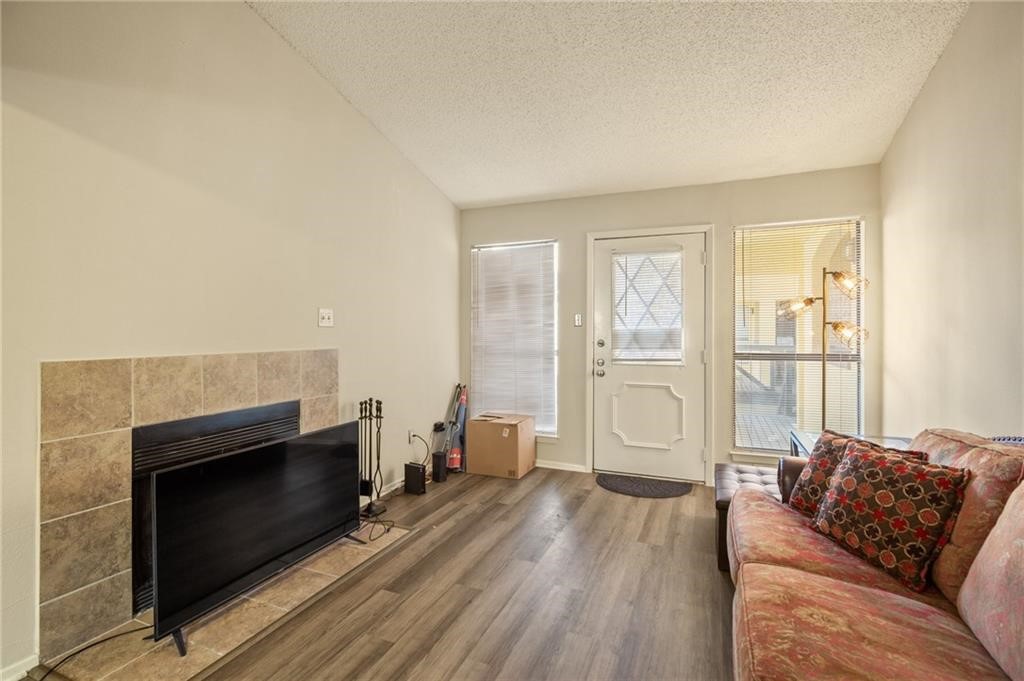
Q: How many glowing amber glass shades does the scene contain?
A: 3